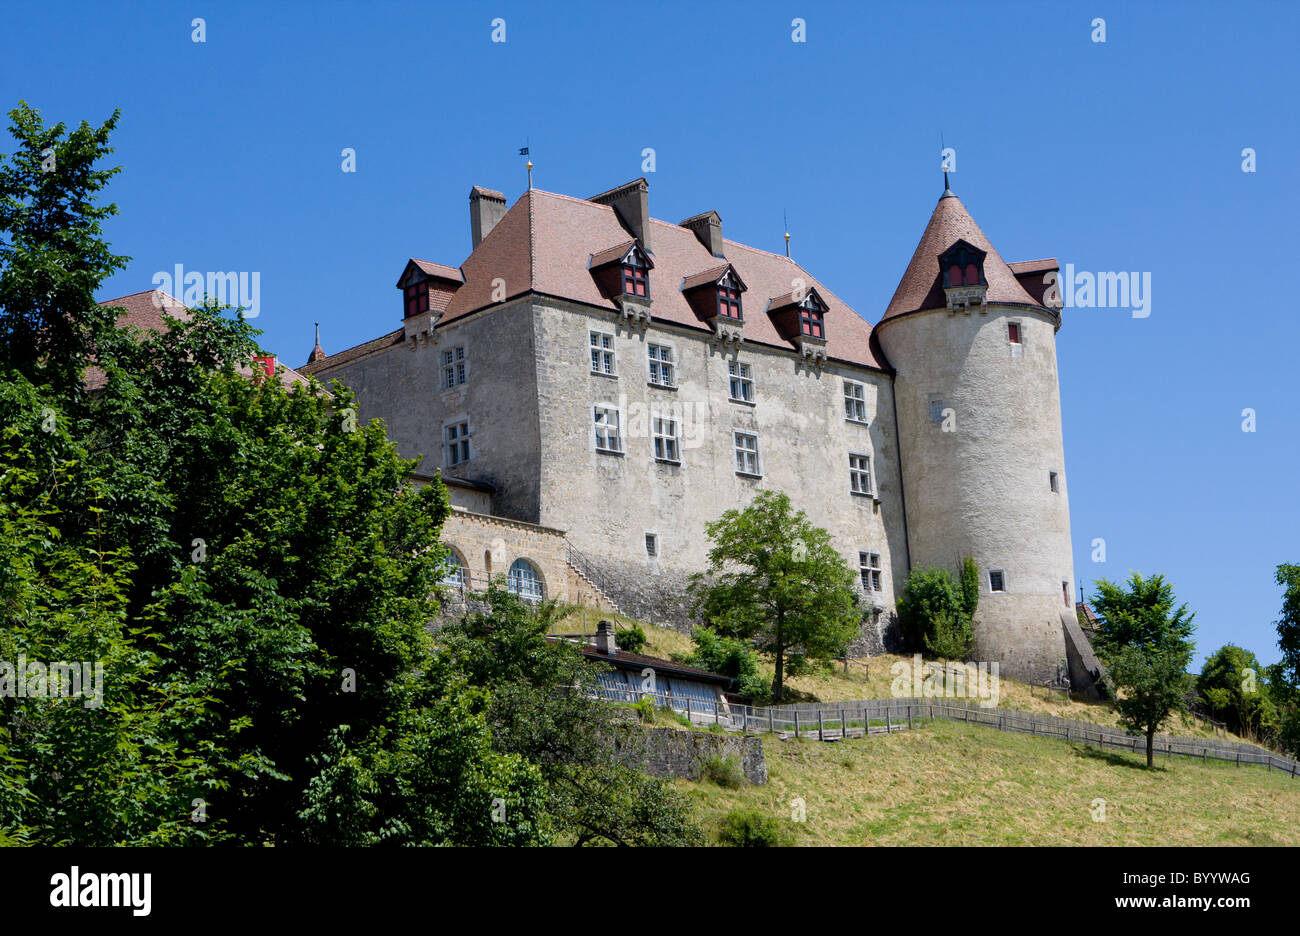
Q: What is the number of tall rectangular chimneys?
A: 3